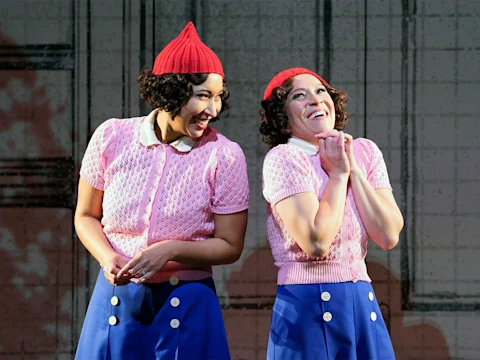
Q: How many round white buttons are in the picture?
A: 9